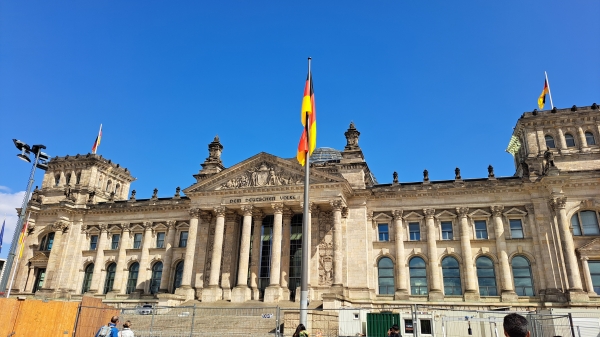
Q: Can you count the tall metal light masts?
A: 1